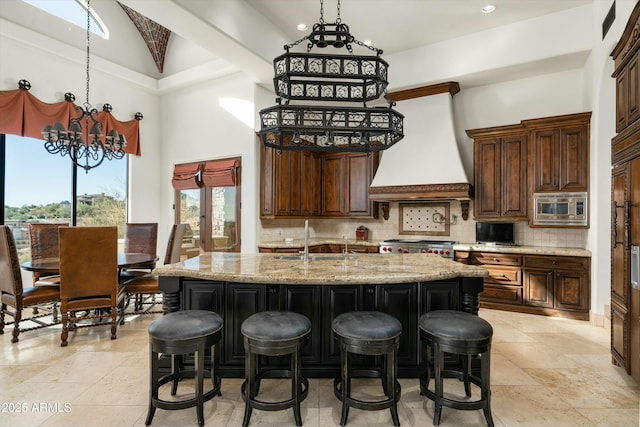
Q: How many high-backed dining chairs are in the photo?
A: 5